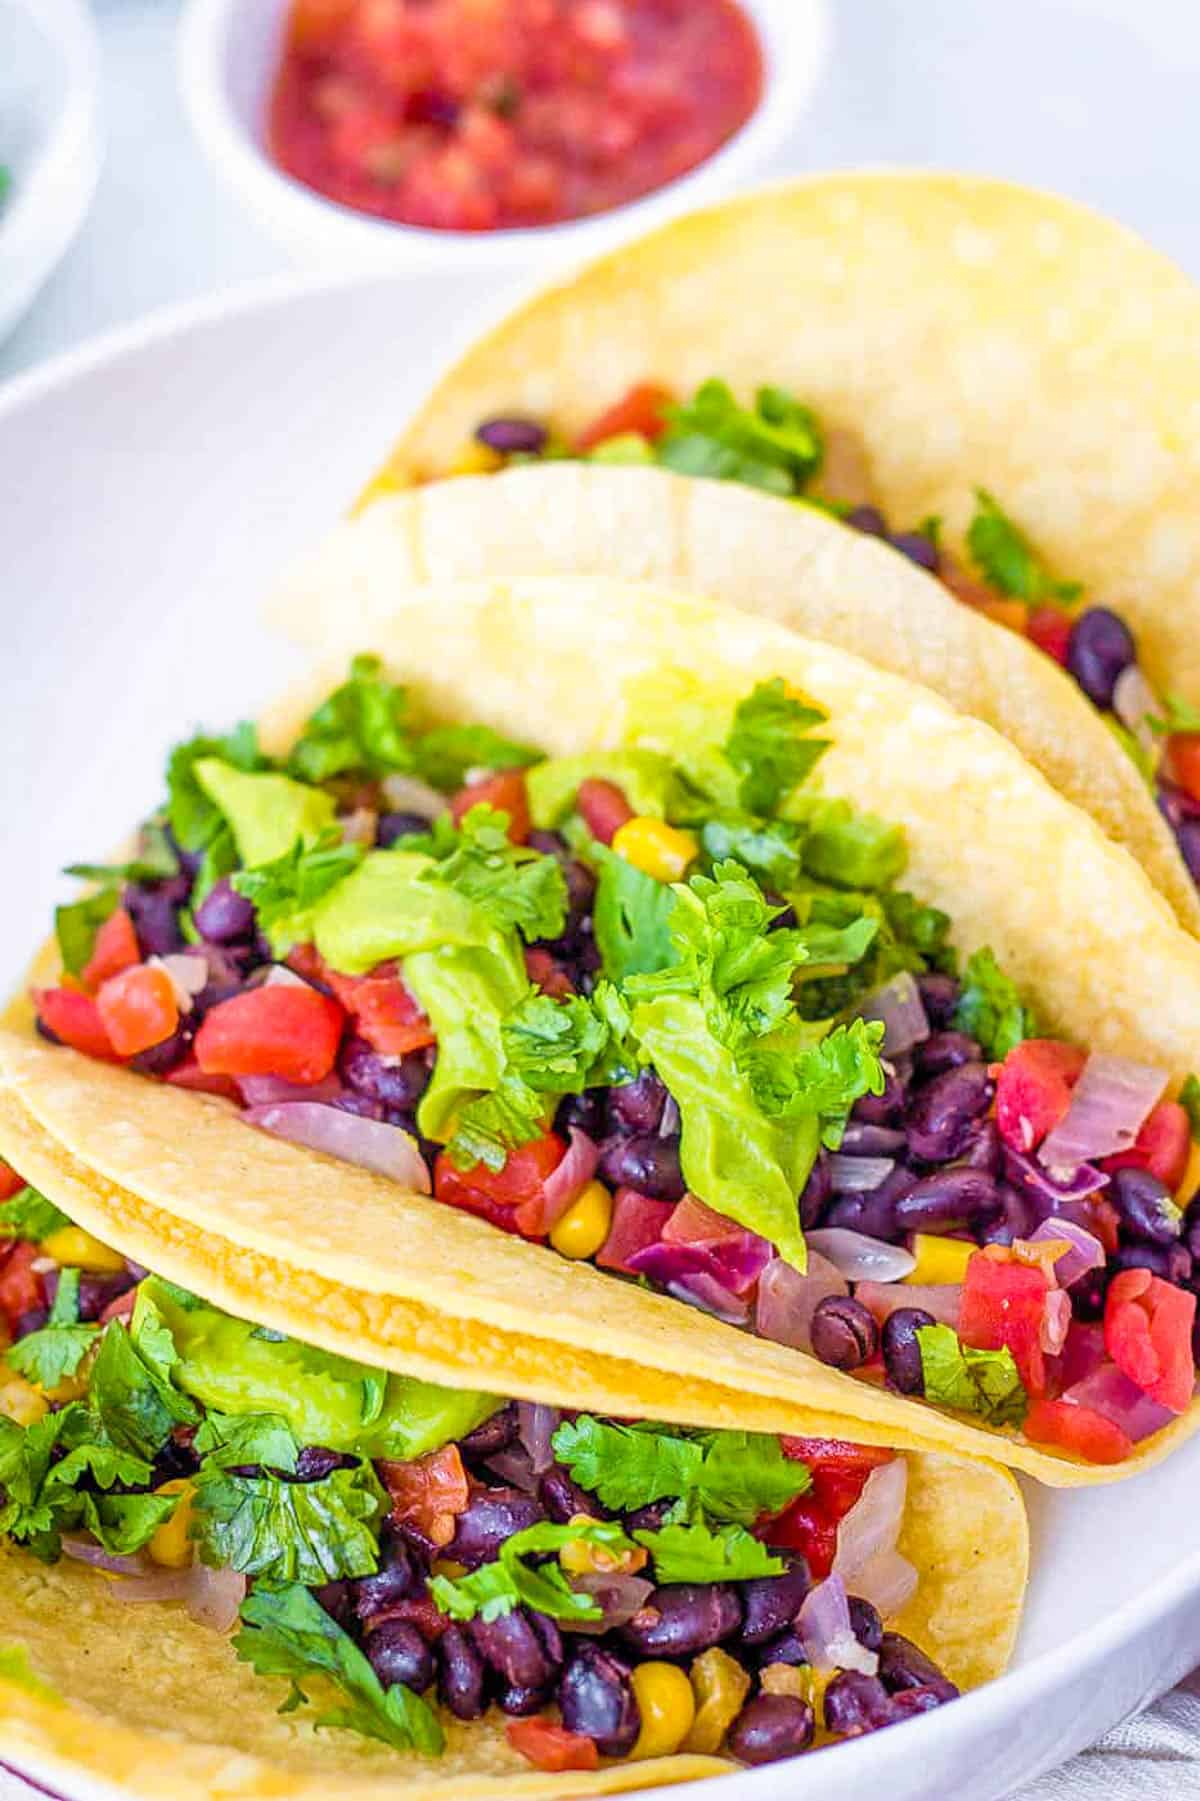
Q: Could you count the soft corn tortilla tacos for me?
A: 3